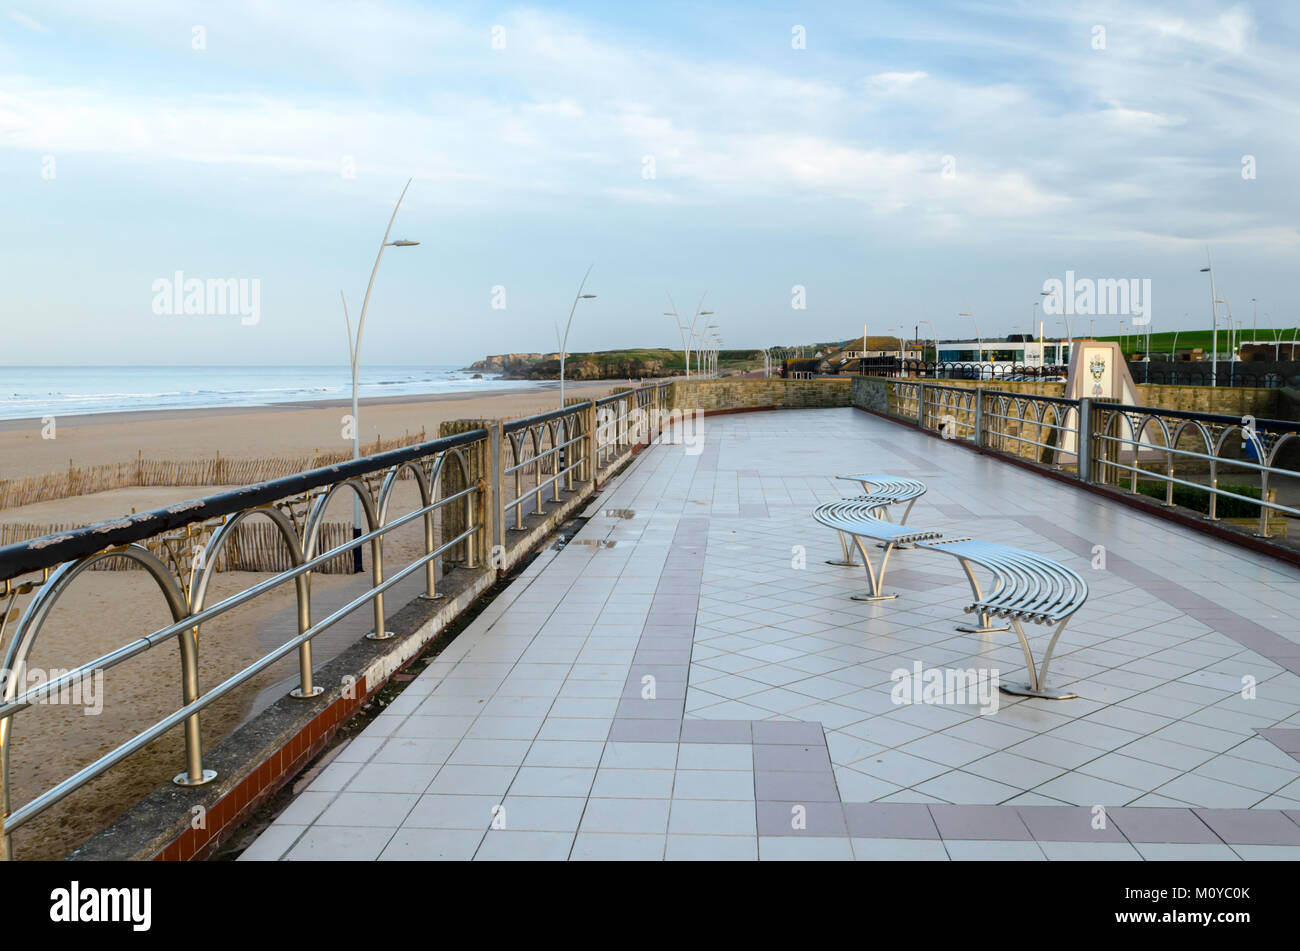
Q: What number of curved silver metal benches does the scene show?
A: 3